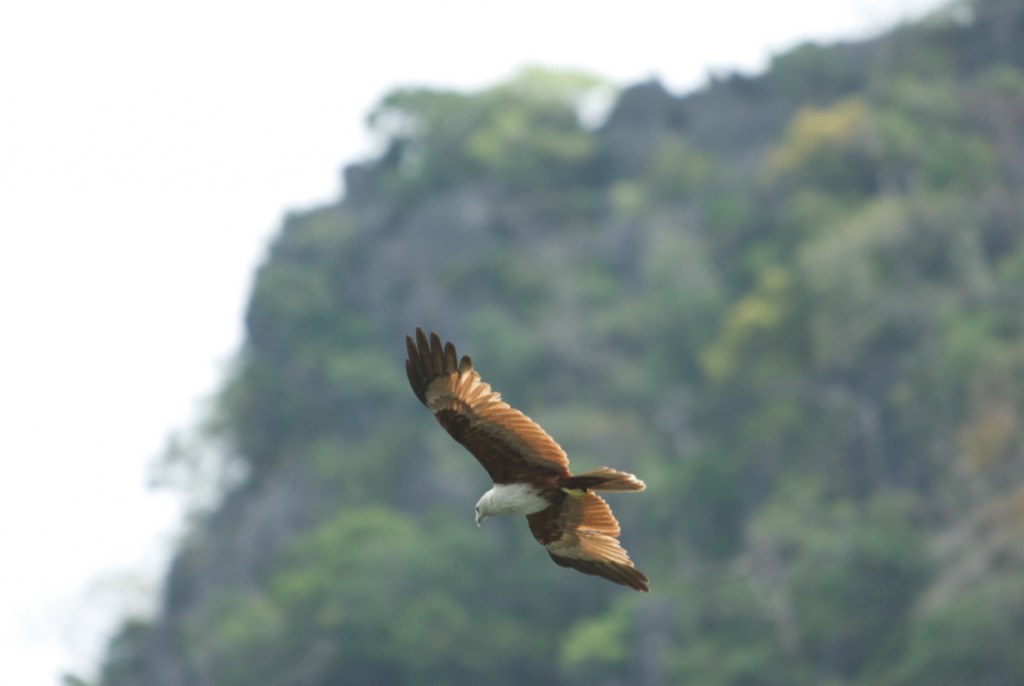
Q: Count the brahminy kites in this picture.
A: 1